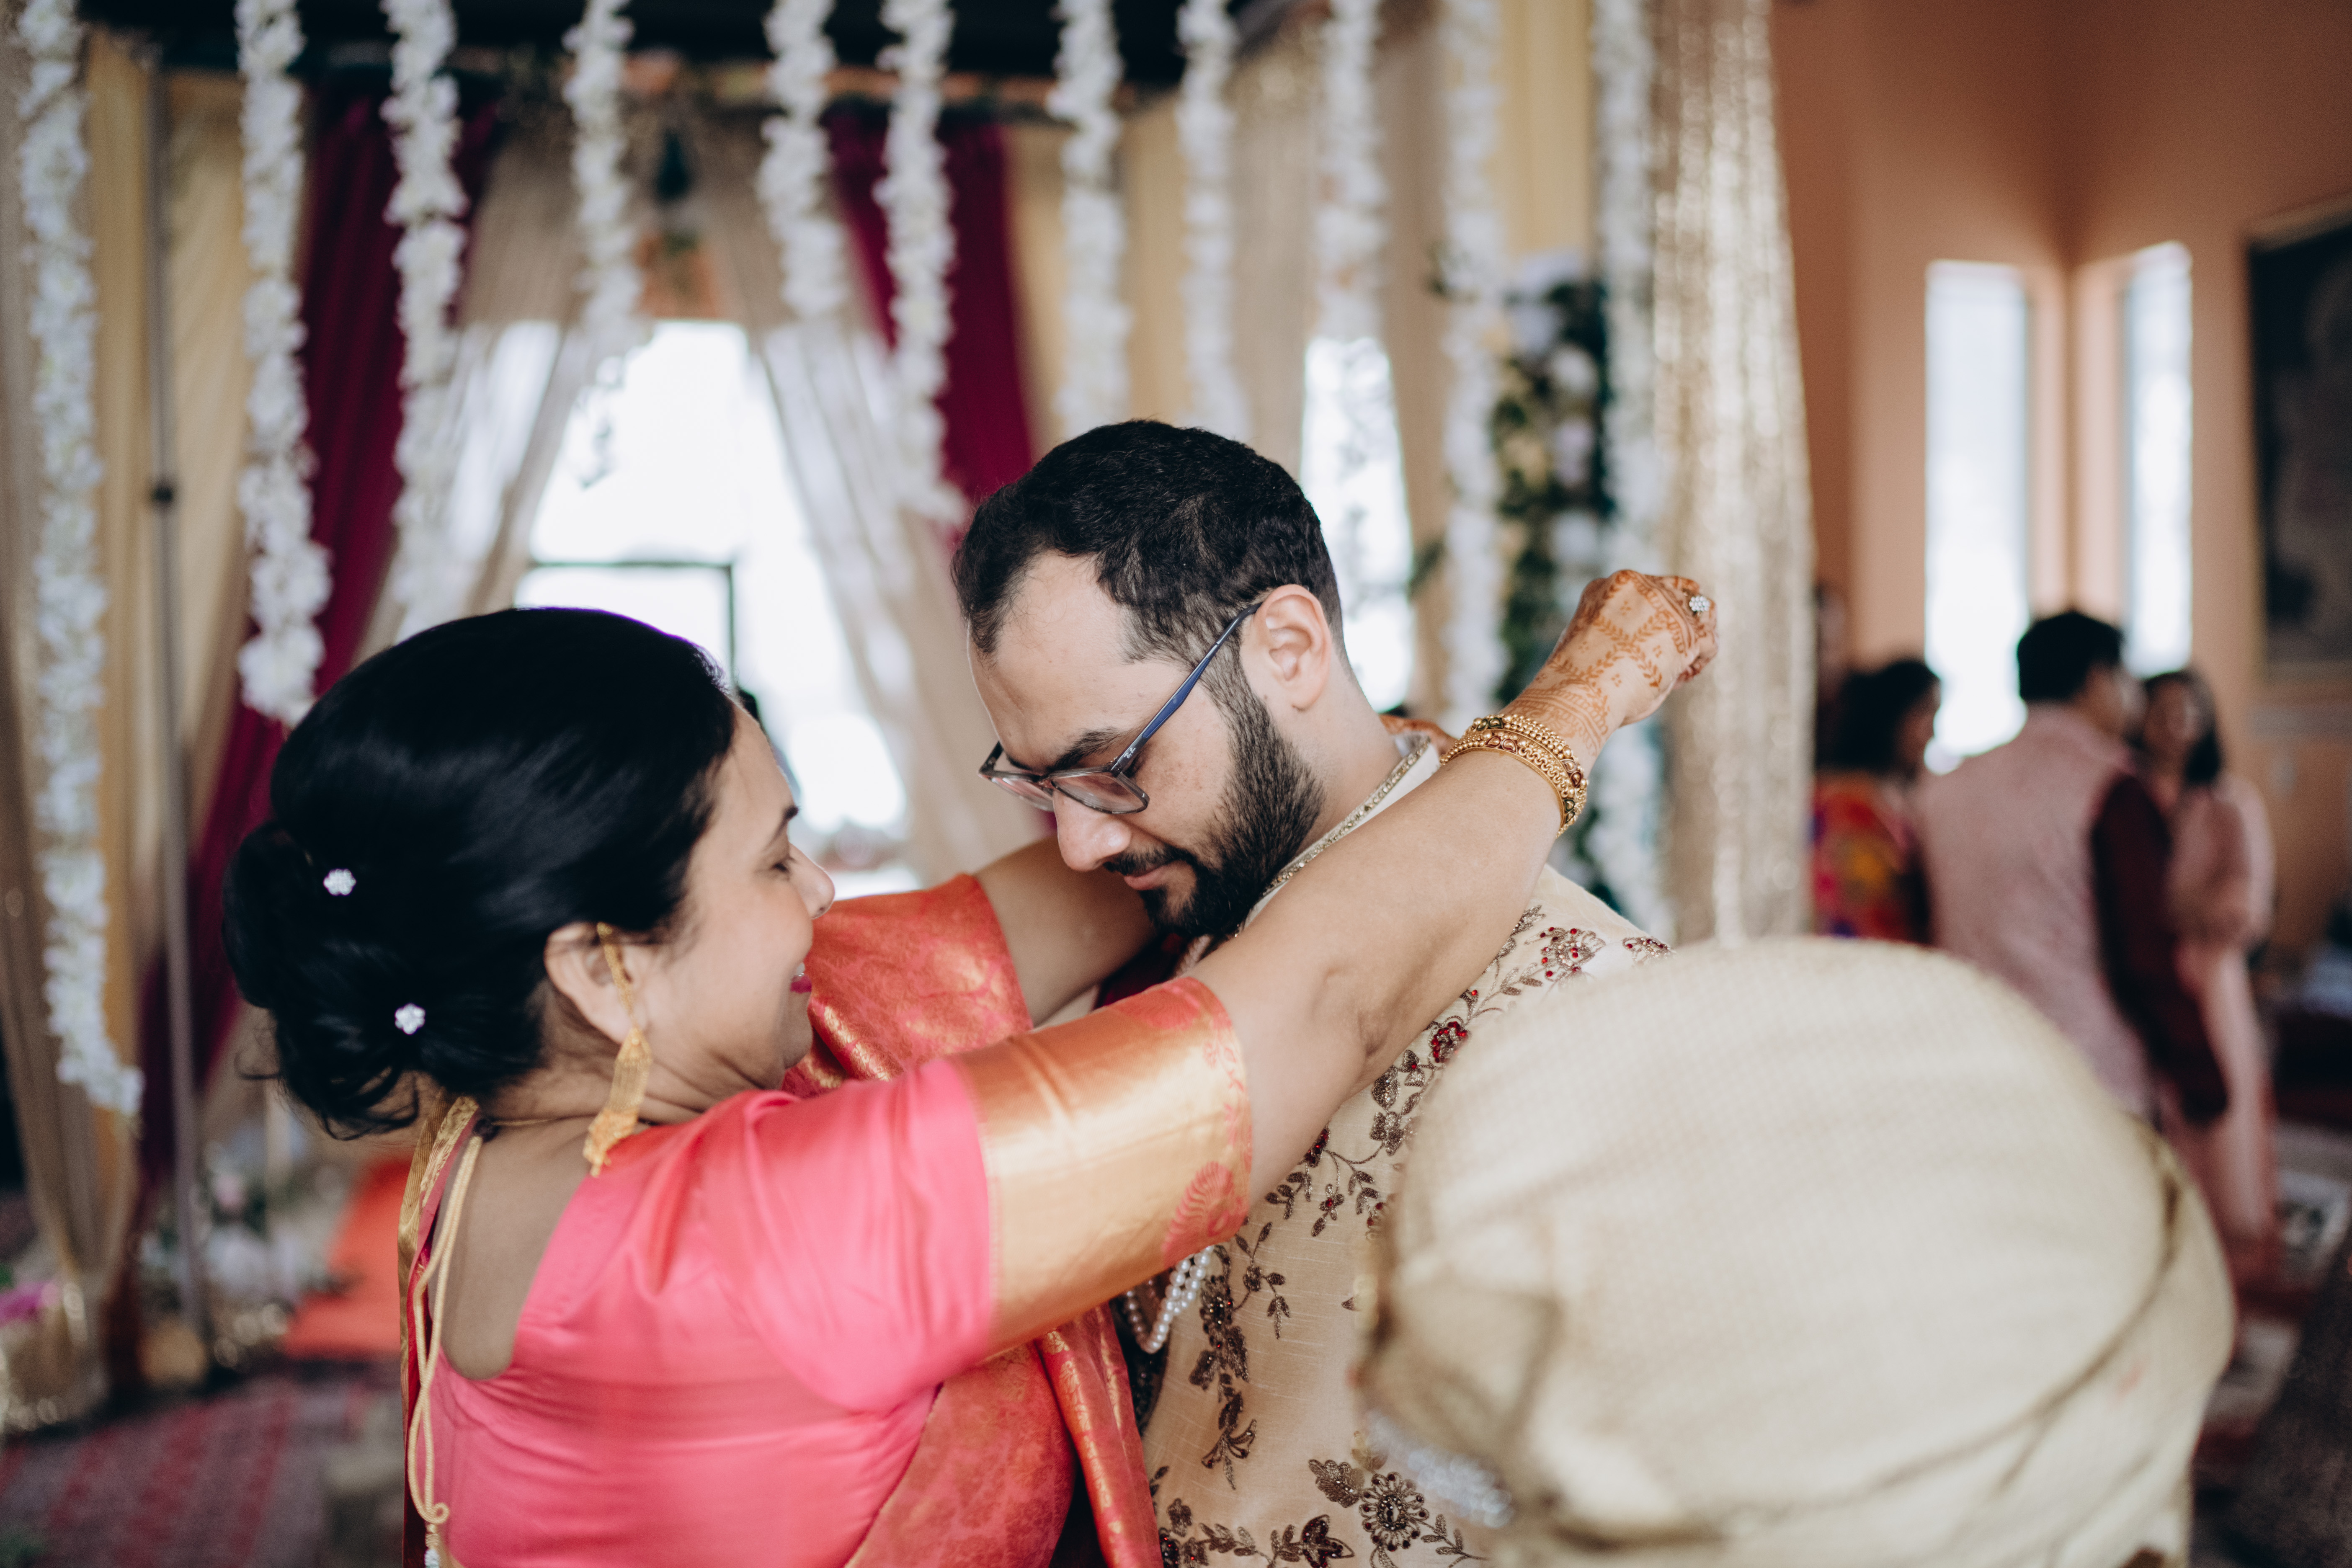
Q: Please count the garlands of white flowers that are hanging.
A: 11